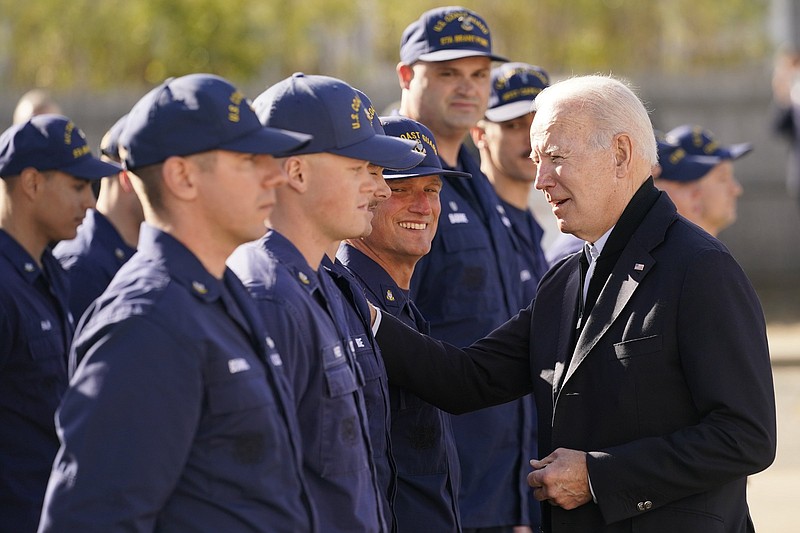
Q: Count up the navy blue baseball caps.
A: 10